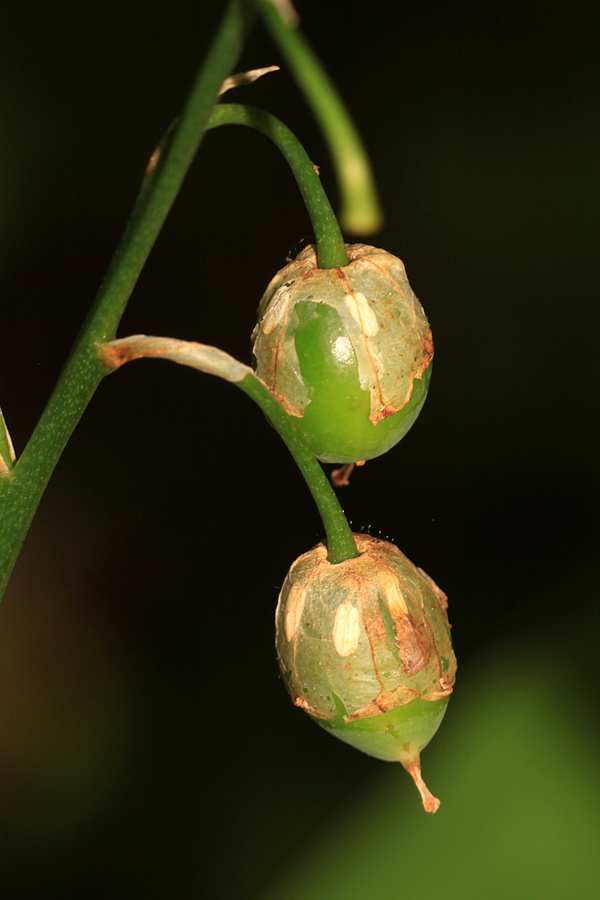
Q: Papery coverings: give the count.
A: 2